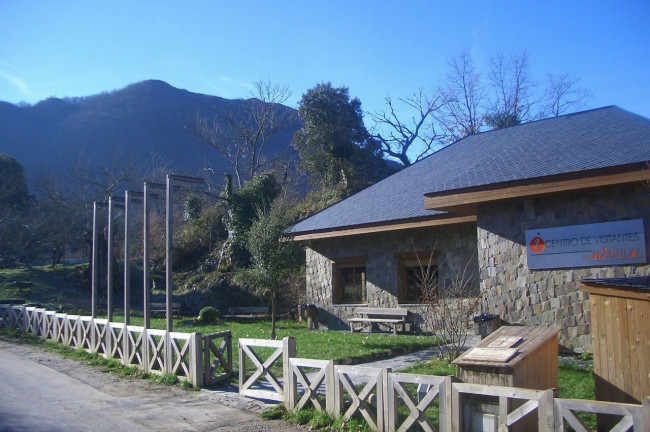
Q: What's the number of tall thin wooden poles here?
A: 5